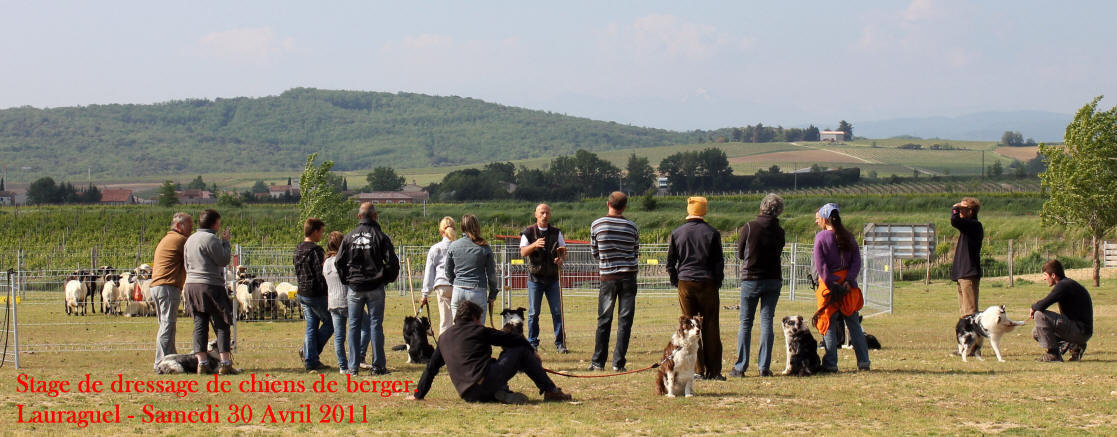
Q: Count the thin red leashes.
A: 1